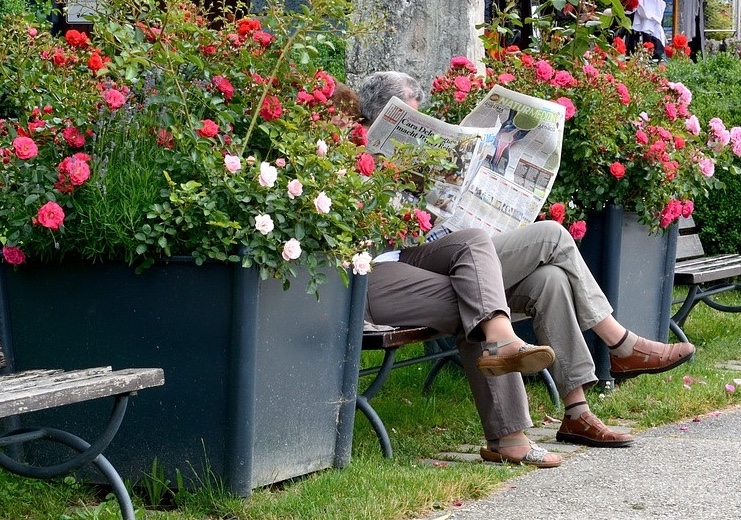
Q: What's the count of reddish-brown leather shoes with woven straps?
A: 2